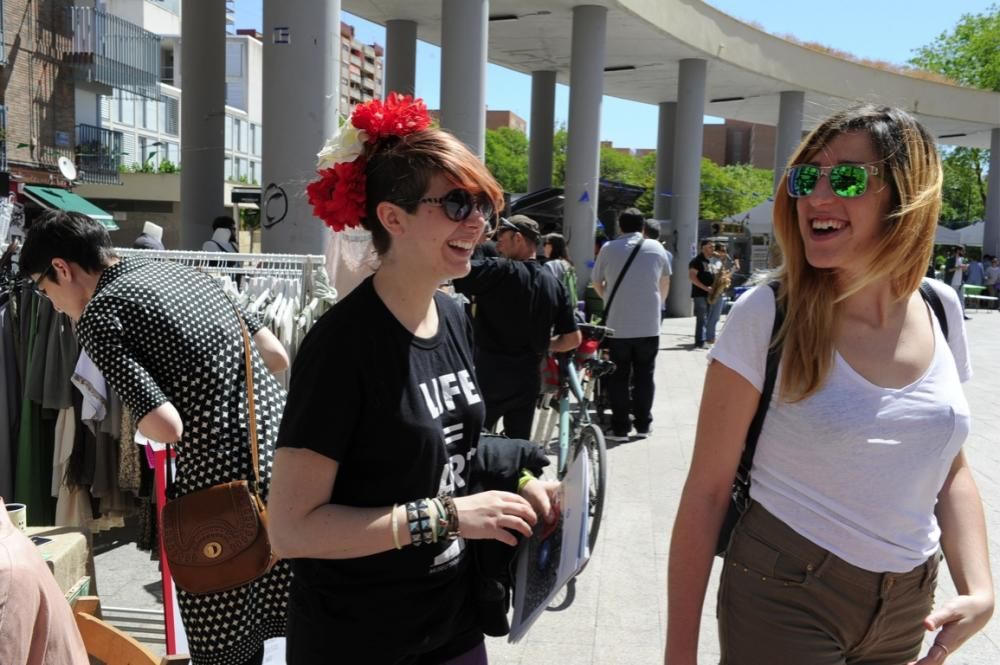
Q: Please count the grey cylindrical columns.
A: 10